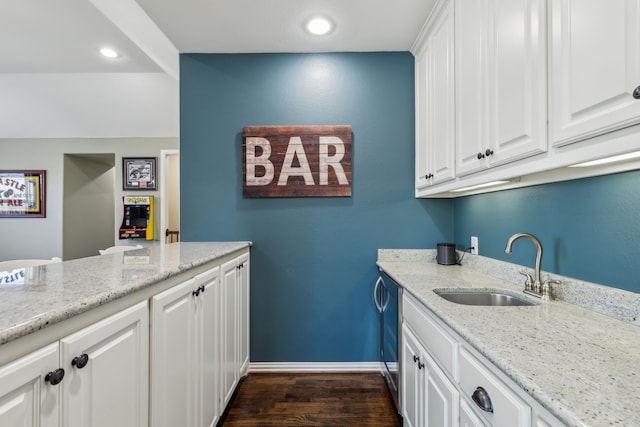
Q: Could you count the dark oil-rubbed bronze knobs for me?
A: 13